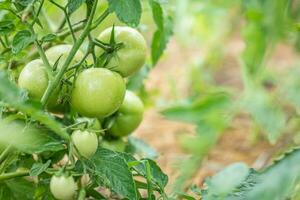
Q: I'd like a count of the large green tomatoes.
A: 5